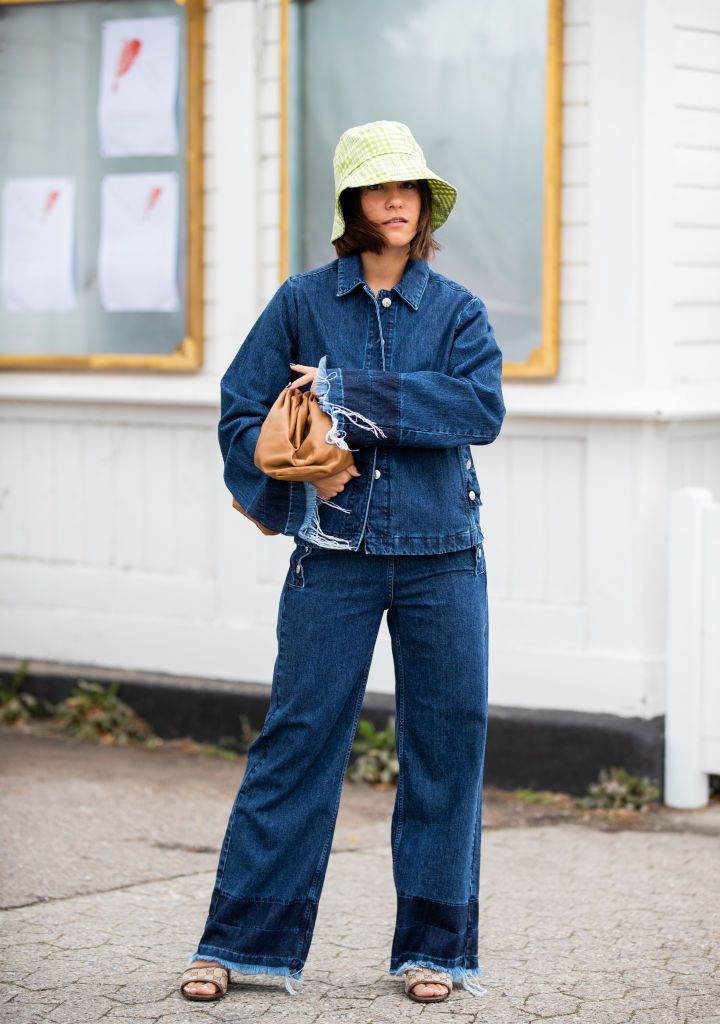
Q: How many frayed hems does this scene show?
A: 4